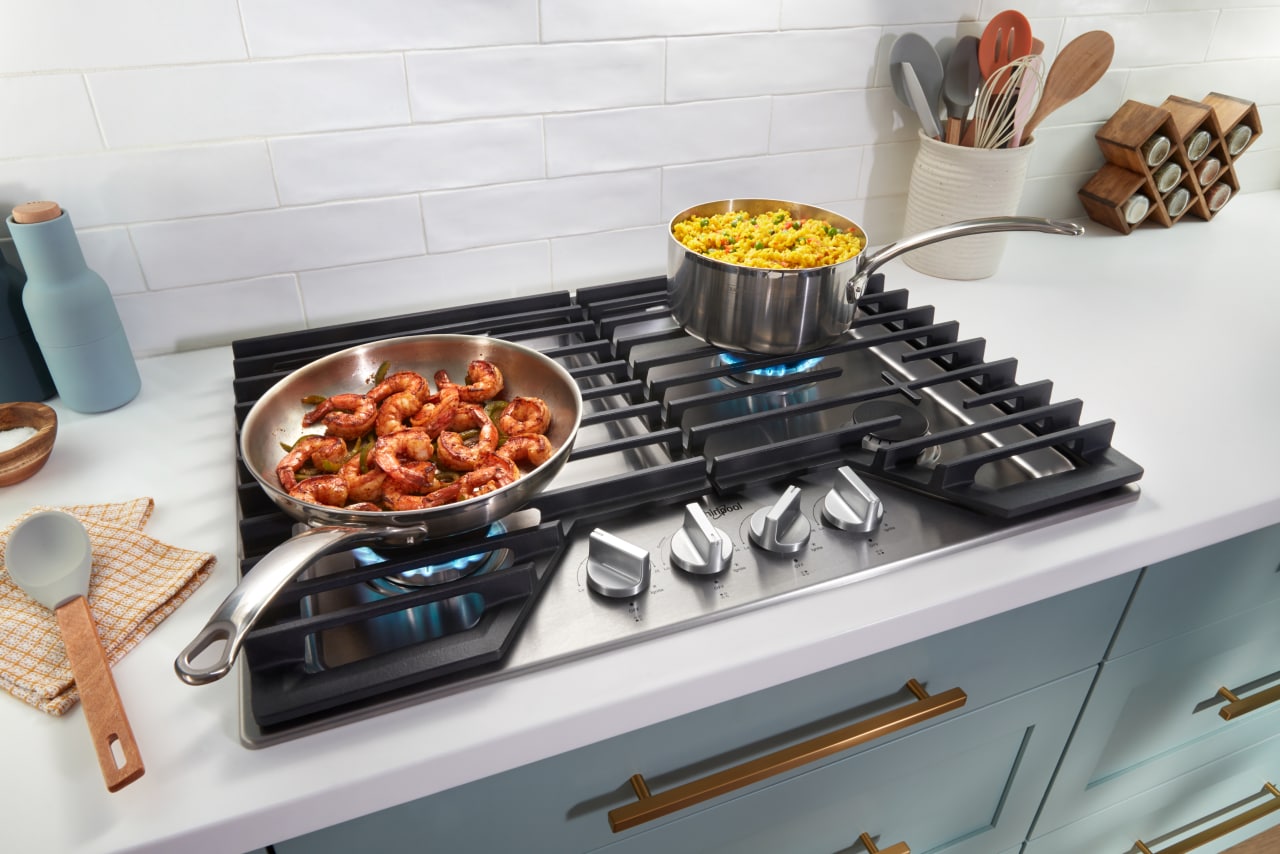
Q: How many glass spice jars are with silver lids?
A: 8